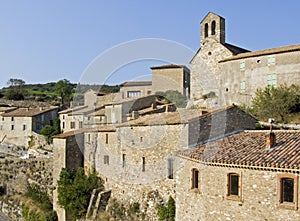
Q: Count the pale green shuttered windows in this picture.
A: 4